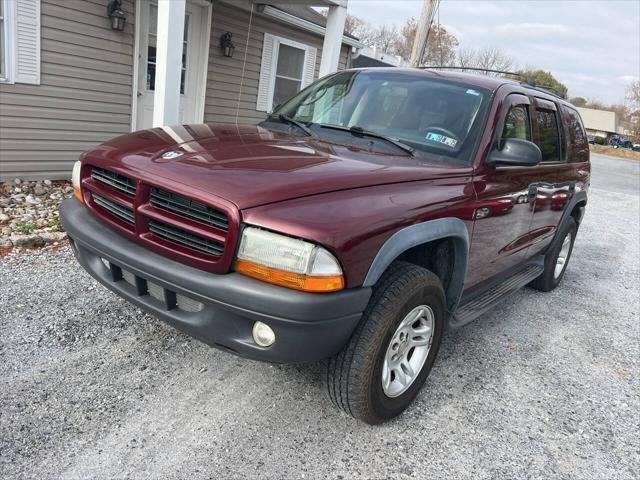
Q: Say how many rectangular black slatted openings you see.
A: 4